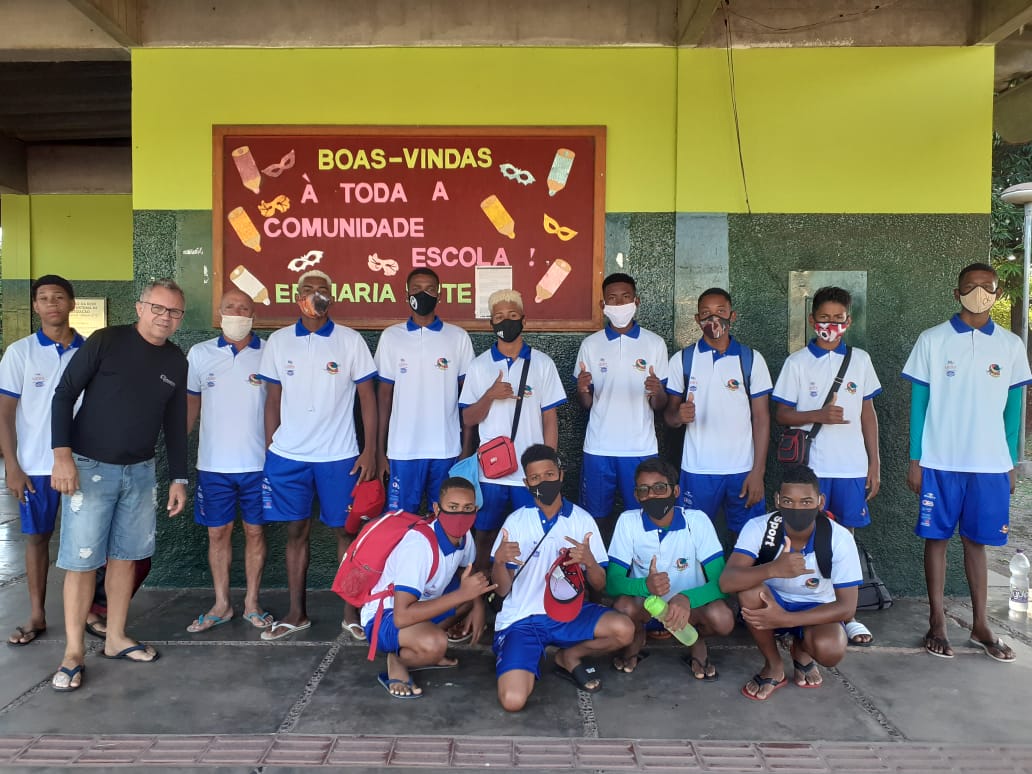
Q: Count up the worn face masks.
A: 12